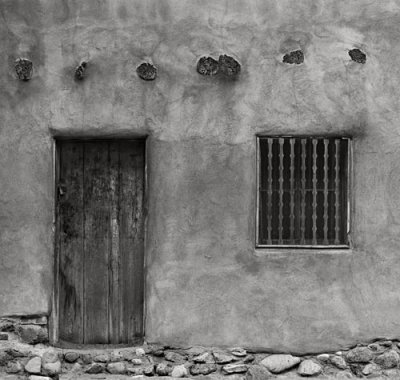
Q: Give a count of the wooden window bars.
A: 7